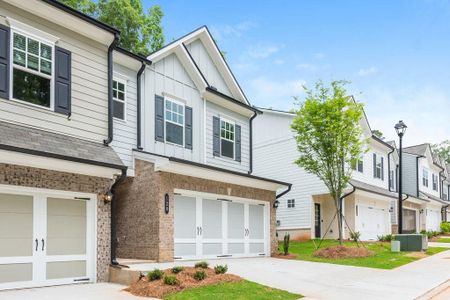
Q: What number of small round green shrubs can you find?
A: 6